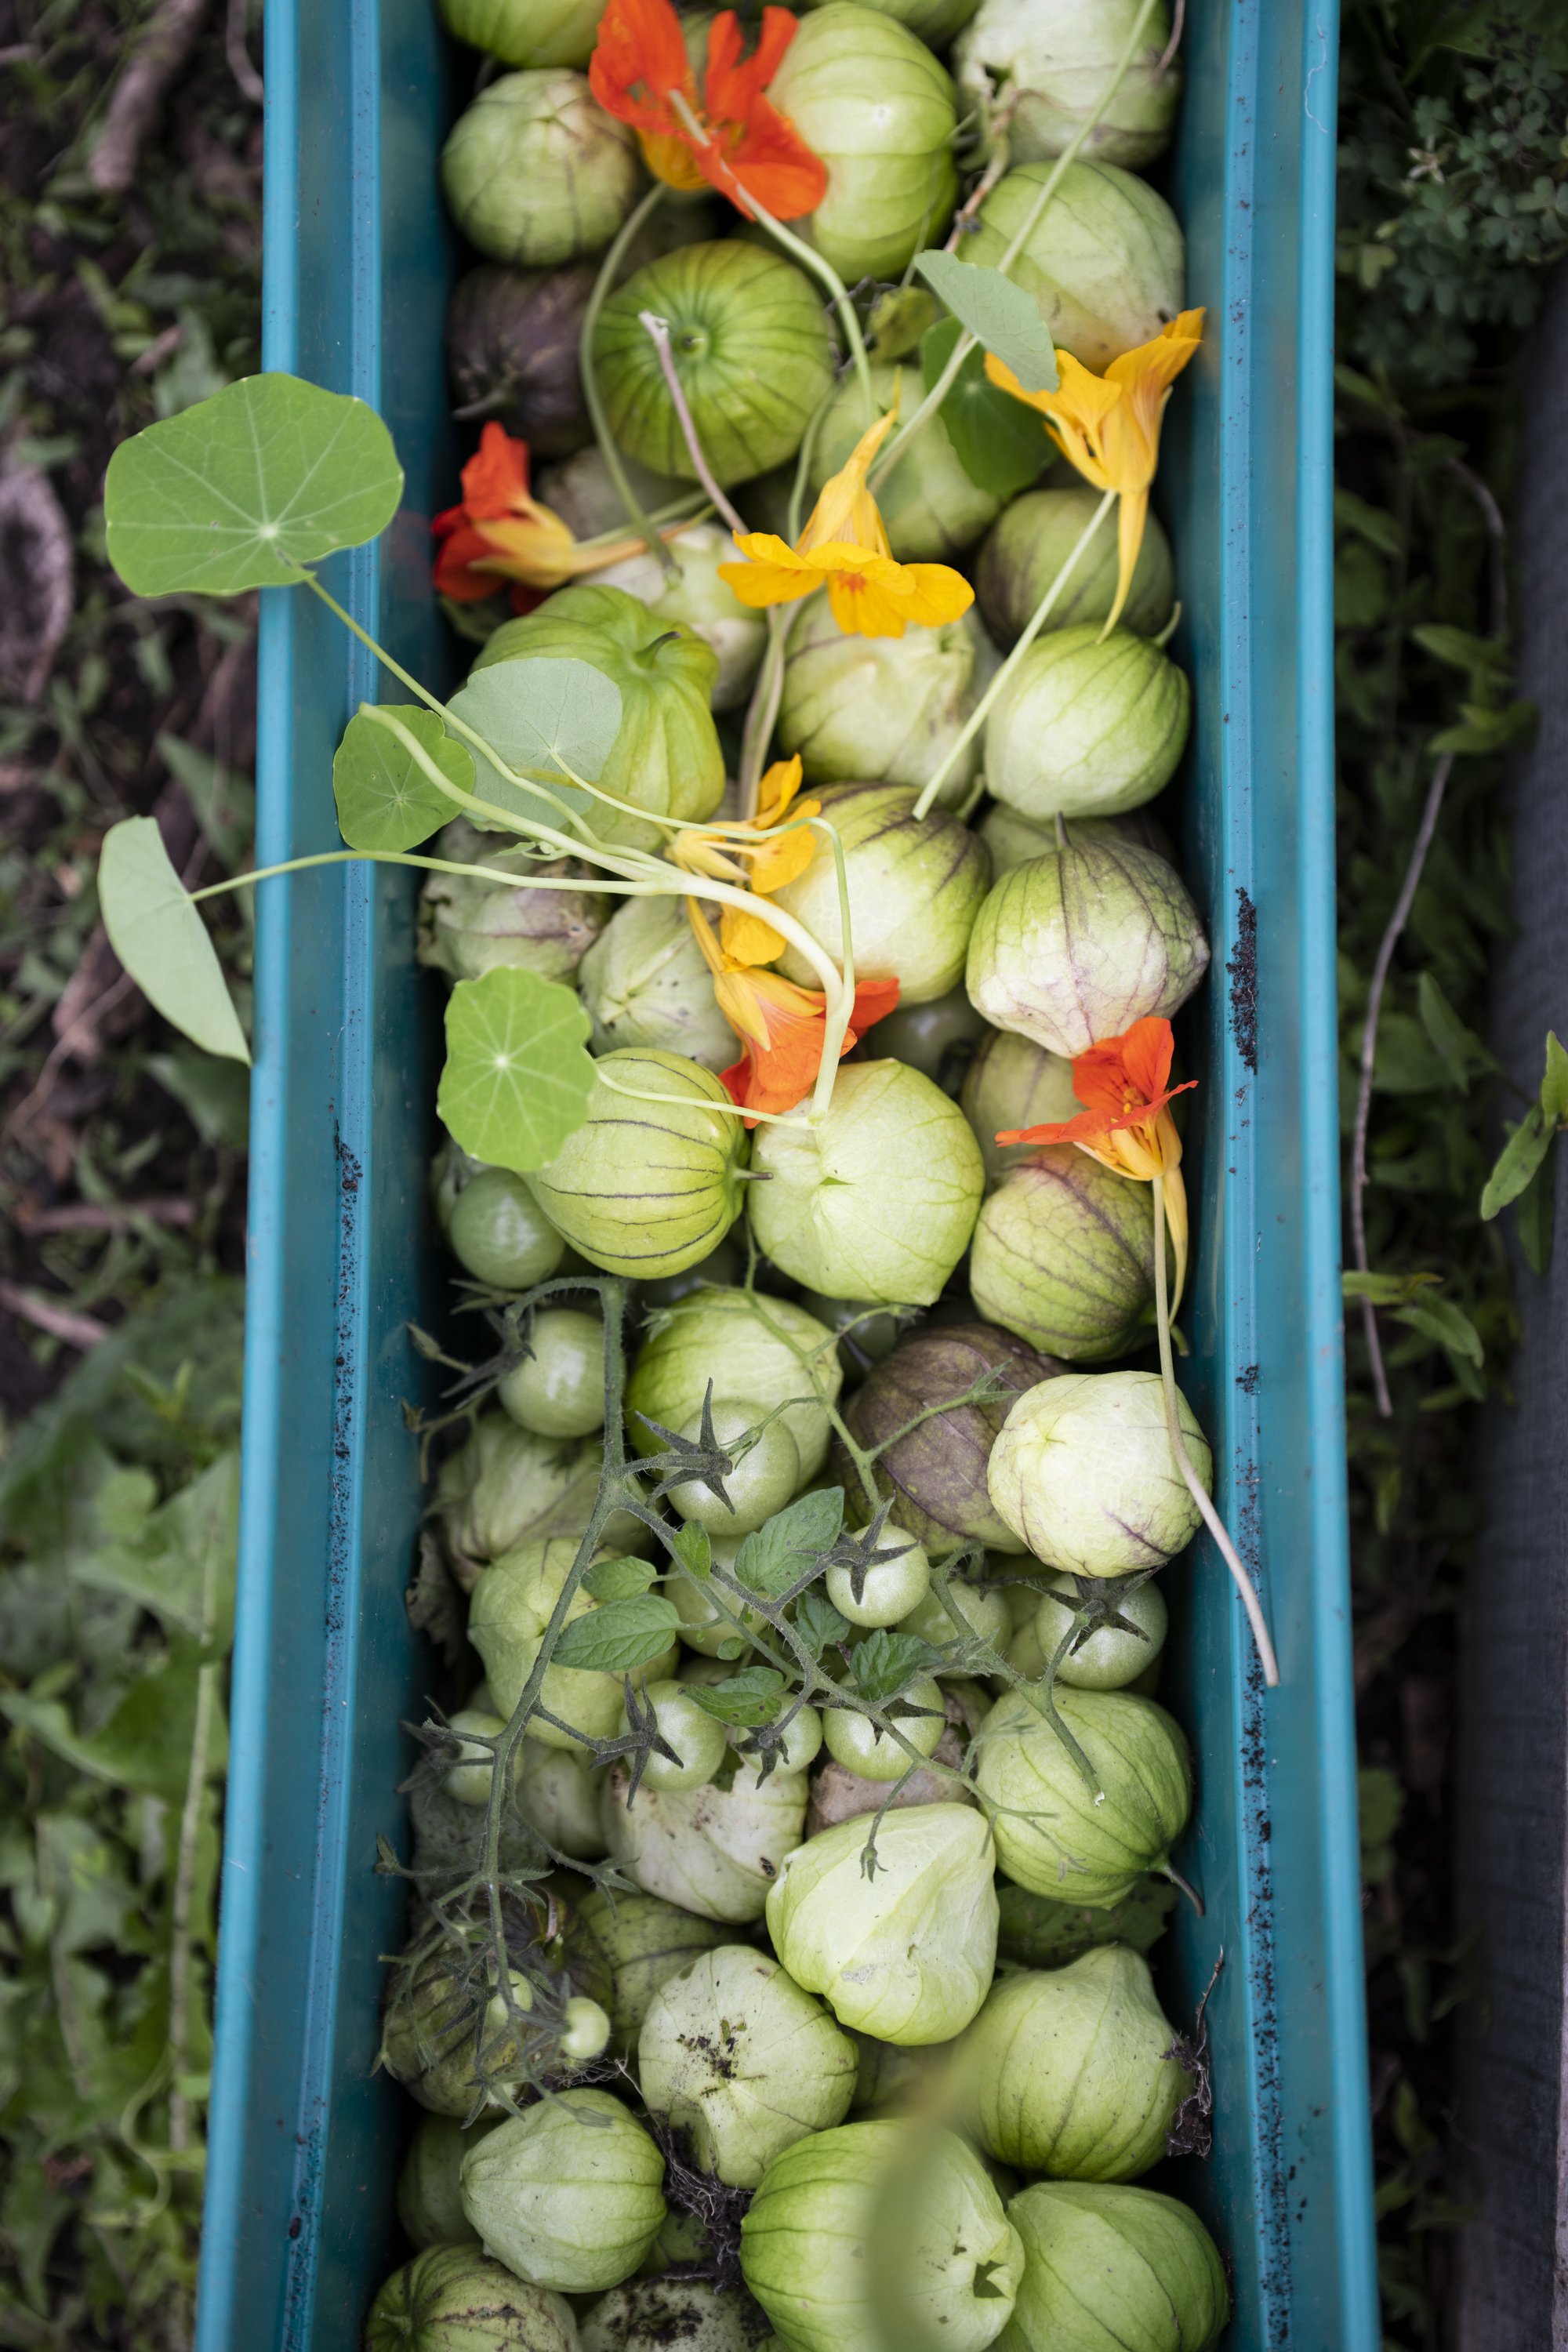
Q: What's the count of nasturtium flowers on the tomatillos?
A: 7